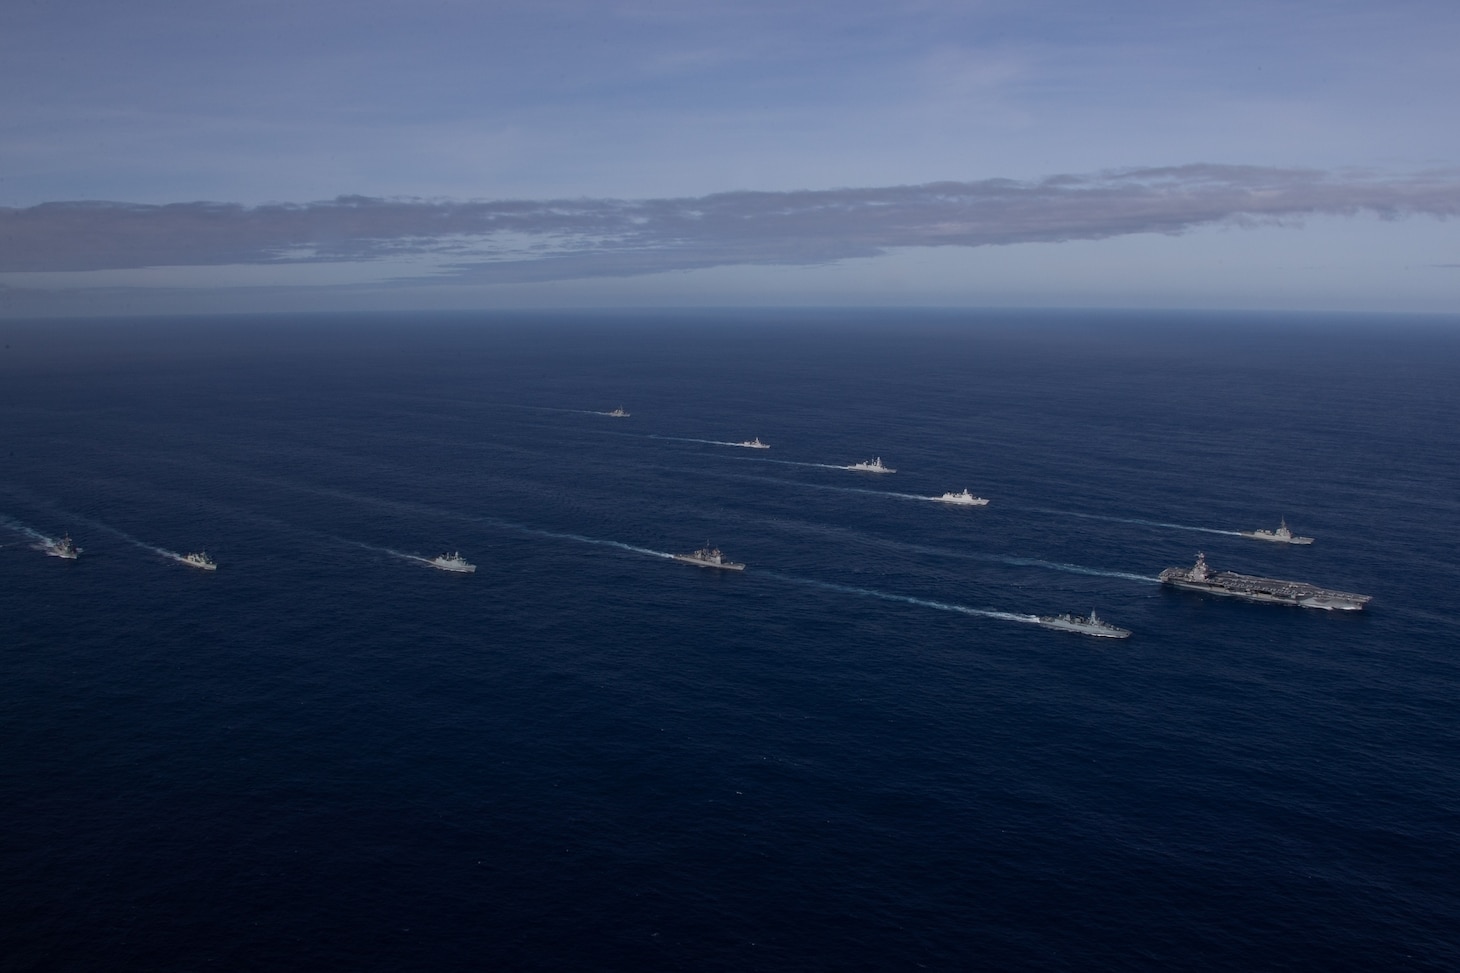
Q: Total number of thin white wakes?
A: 11